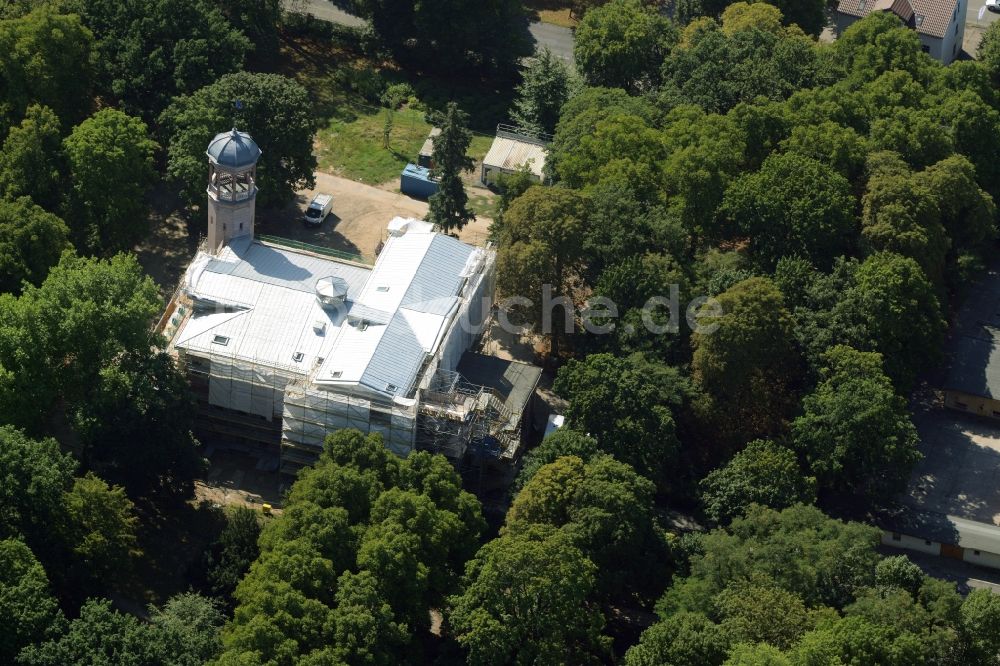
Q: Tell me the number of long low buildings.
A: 2